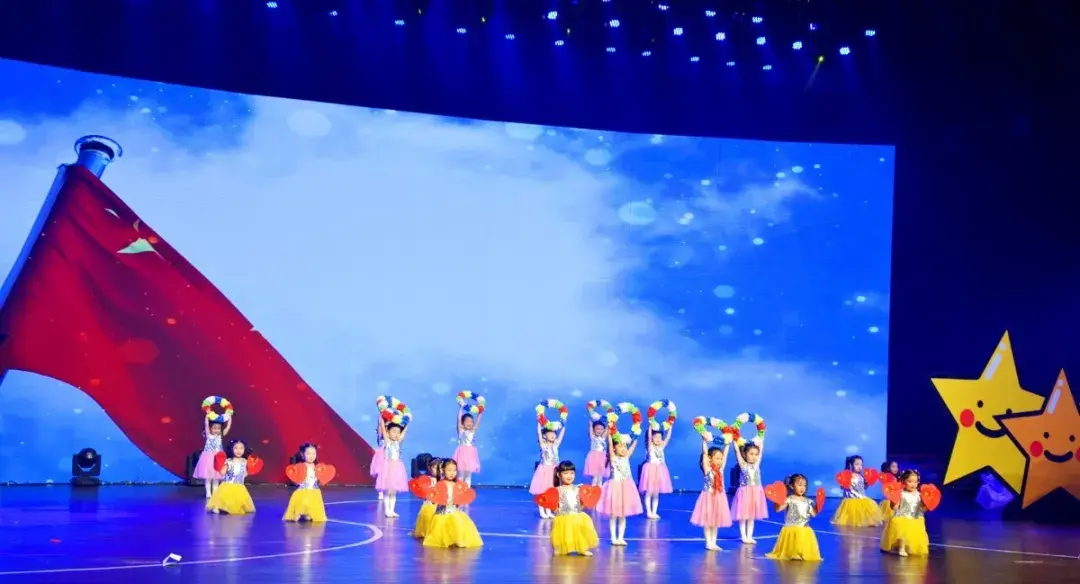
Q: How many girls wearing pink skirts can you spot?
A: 10